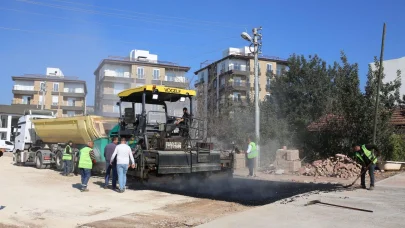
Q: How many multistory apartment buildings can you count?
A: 3